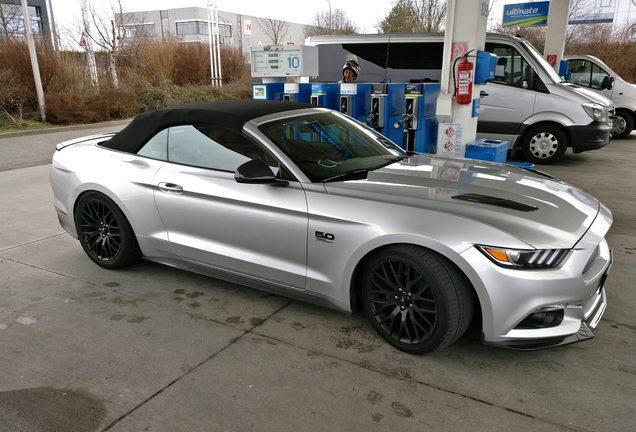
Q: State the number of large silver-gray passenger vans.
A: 1